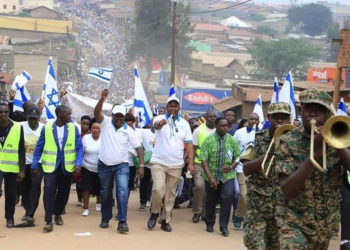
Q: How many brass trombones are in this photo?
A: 2